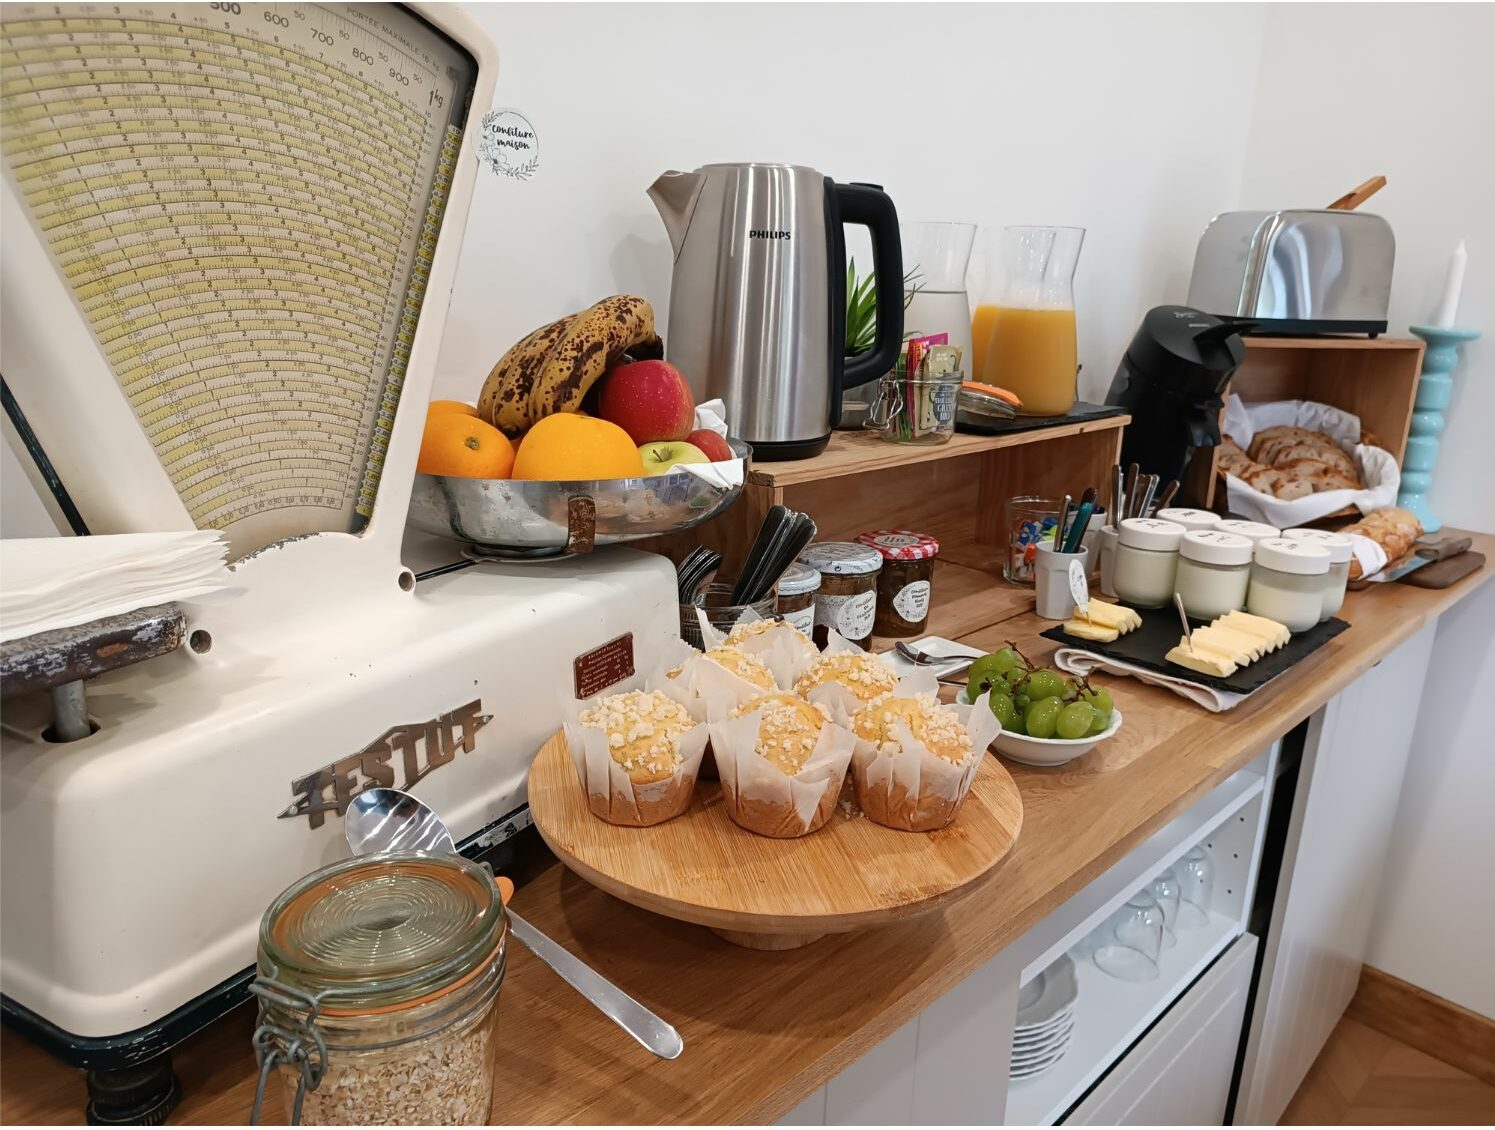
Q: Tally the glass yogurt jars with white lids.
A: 6